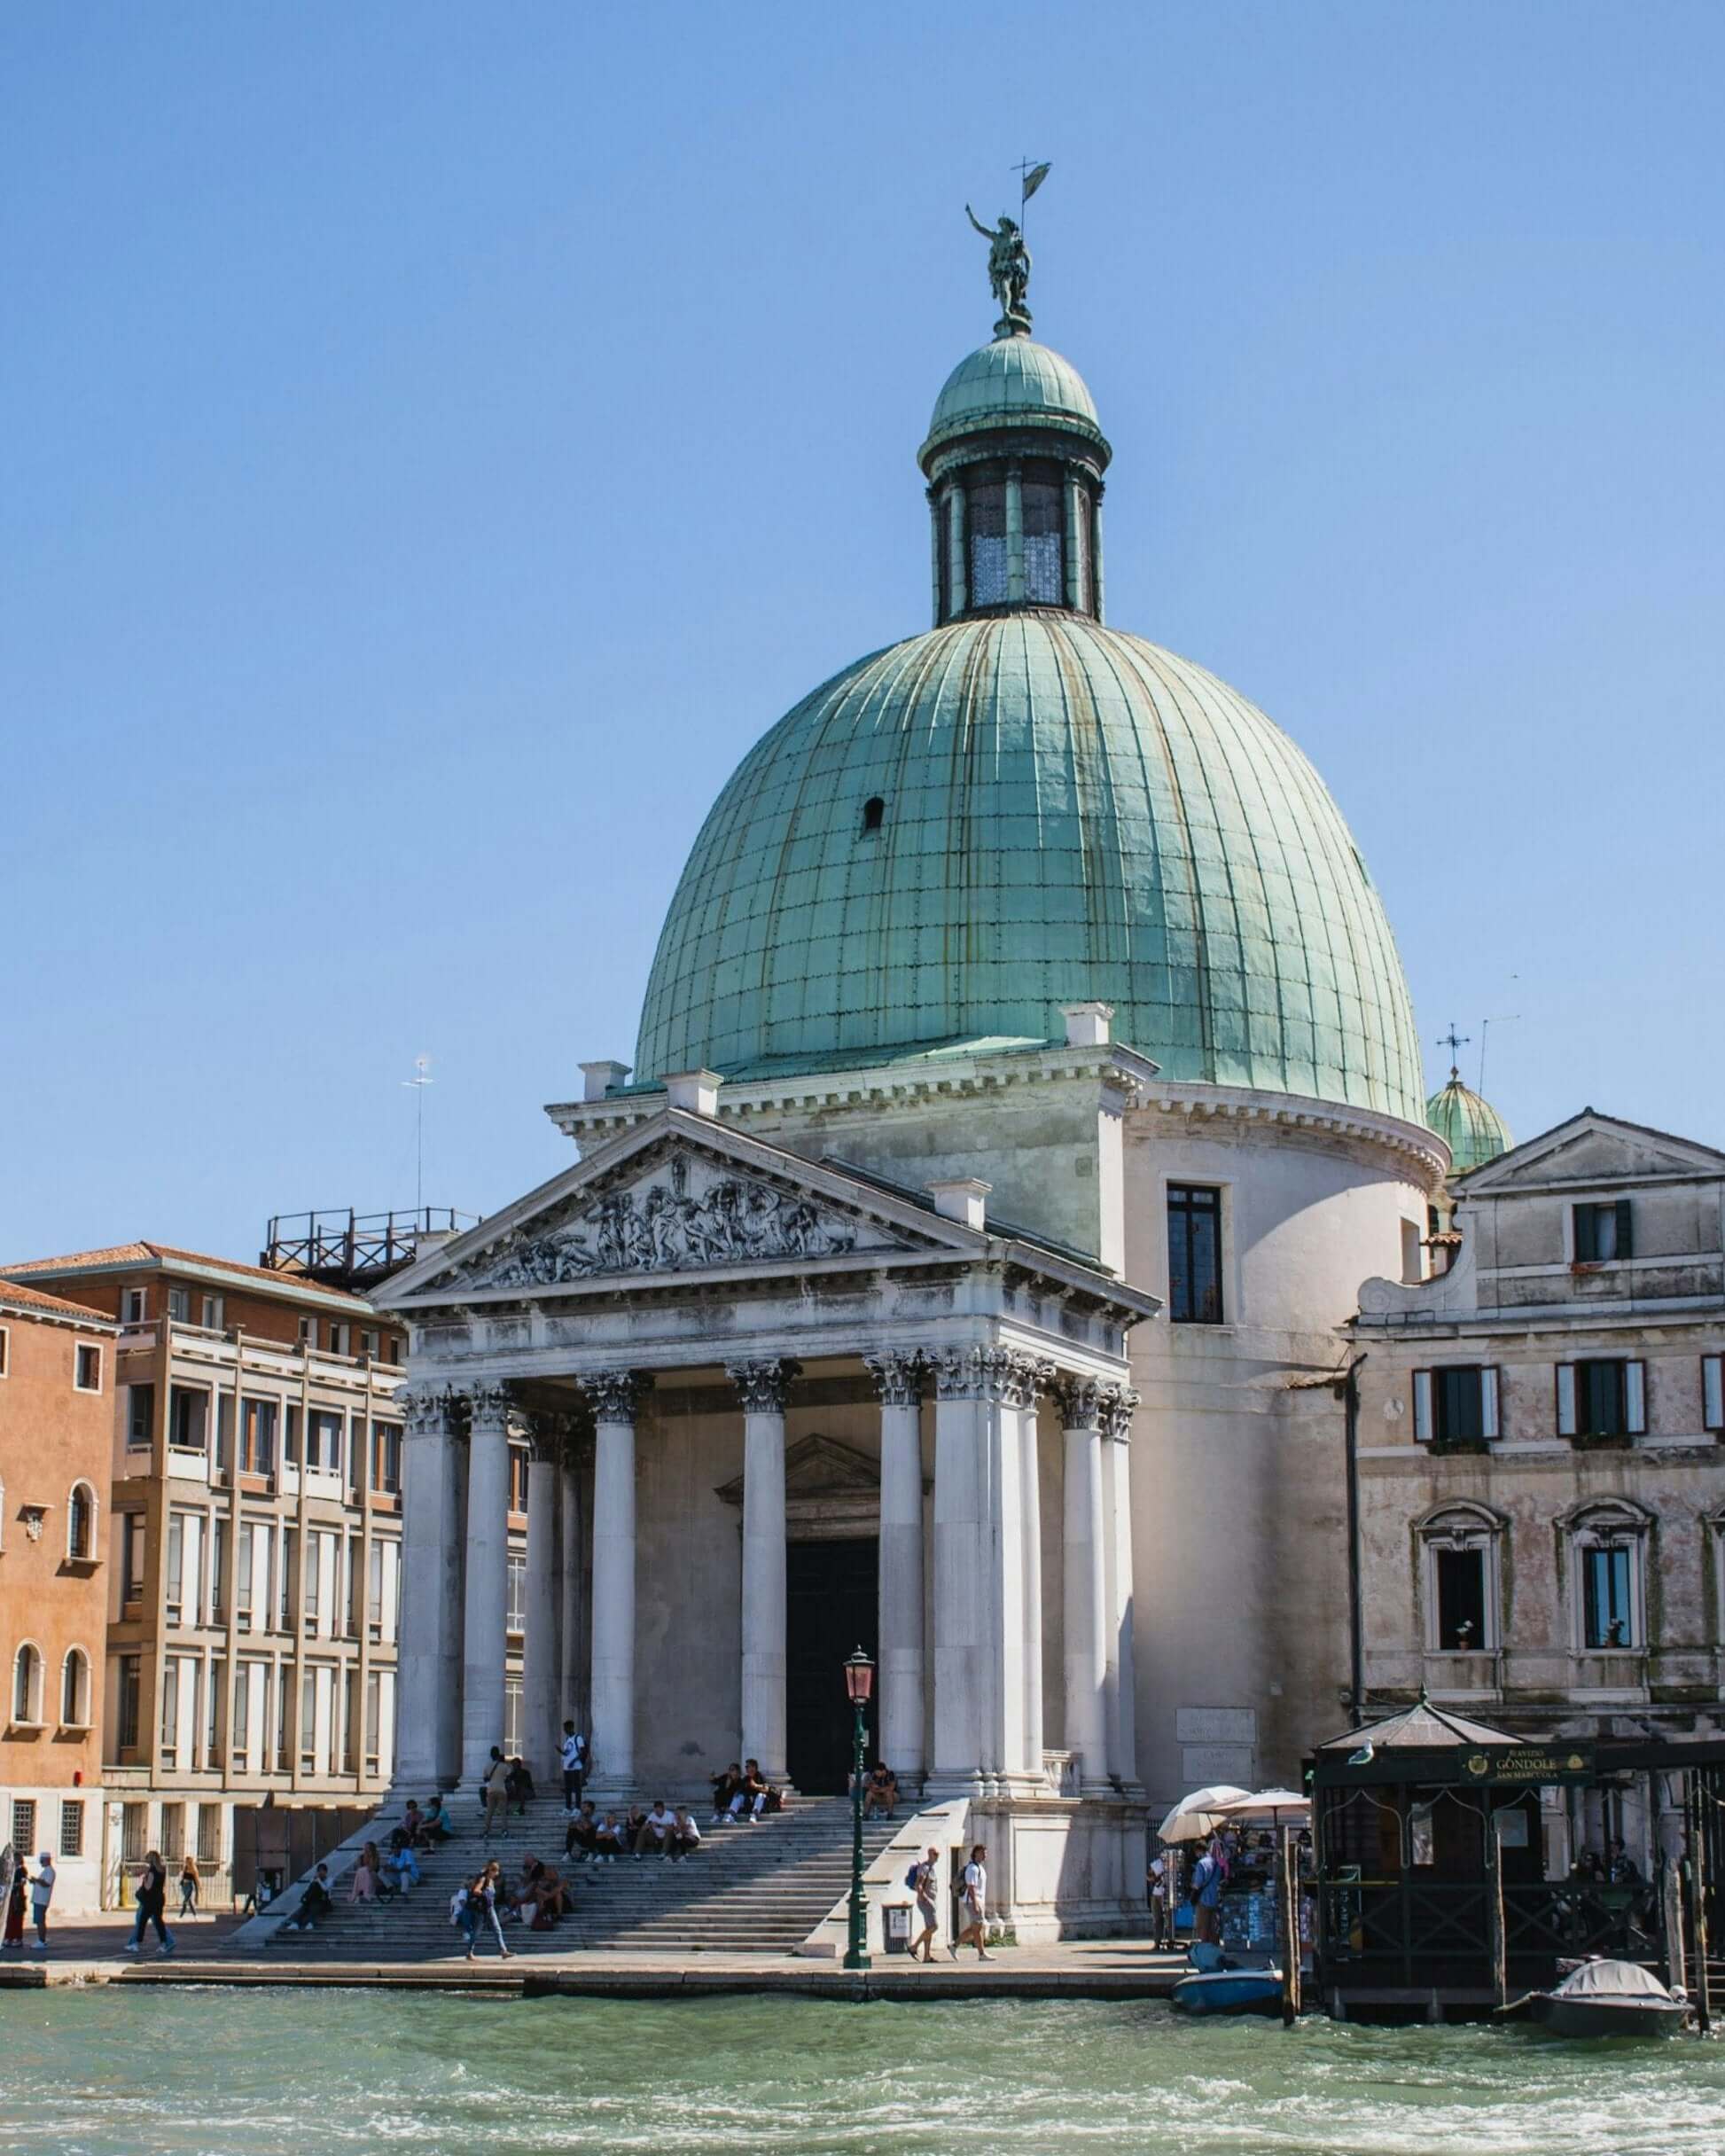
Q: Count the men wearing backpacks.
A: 3